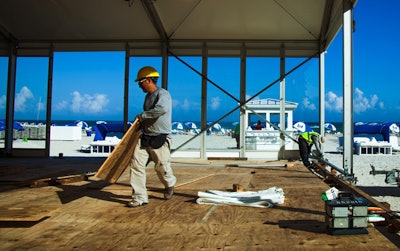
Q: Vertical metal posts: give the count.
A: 9